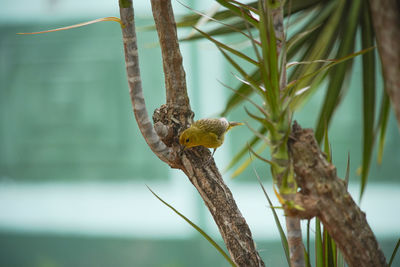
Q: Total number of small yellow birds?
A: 1